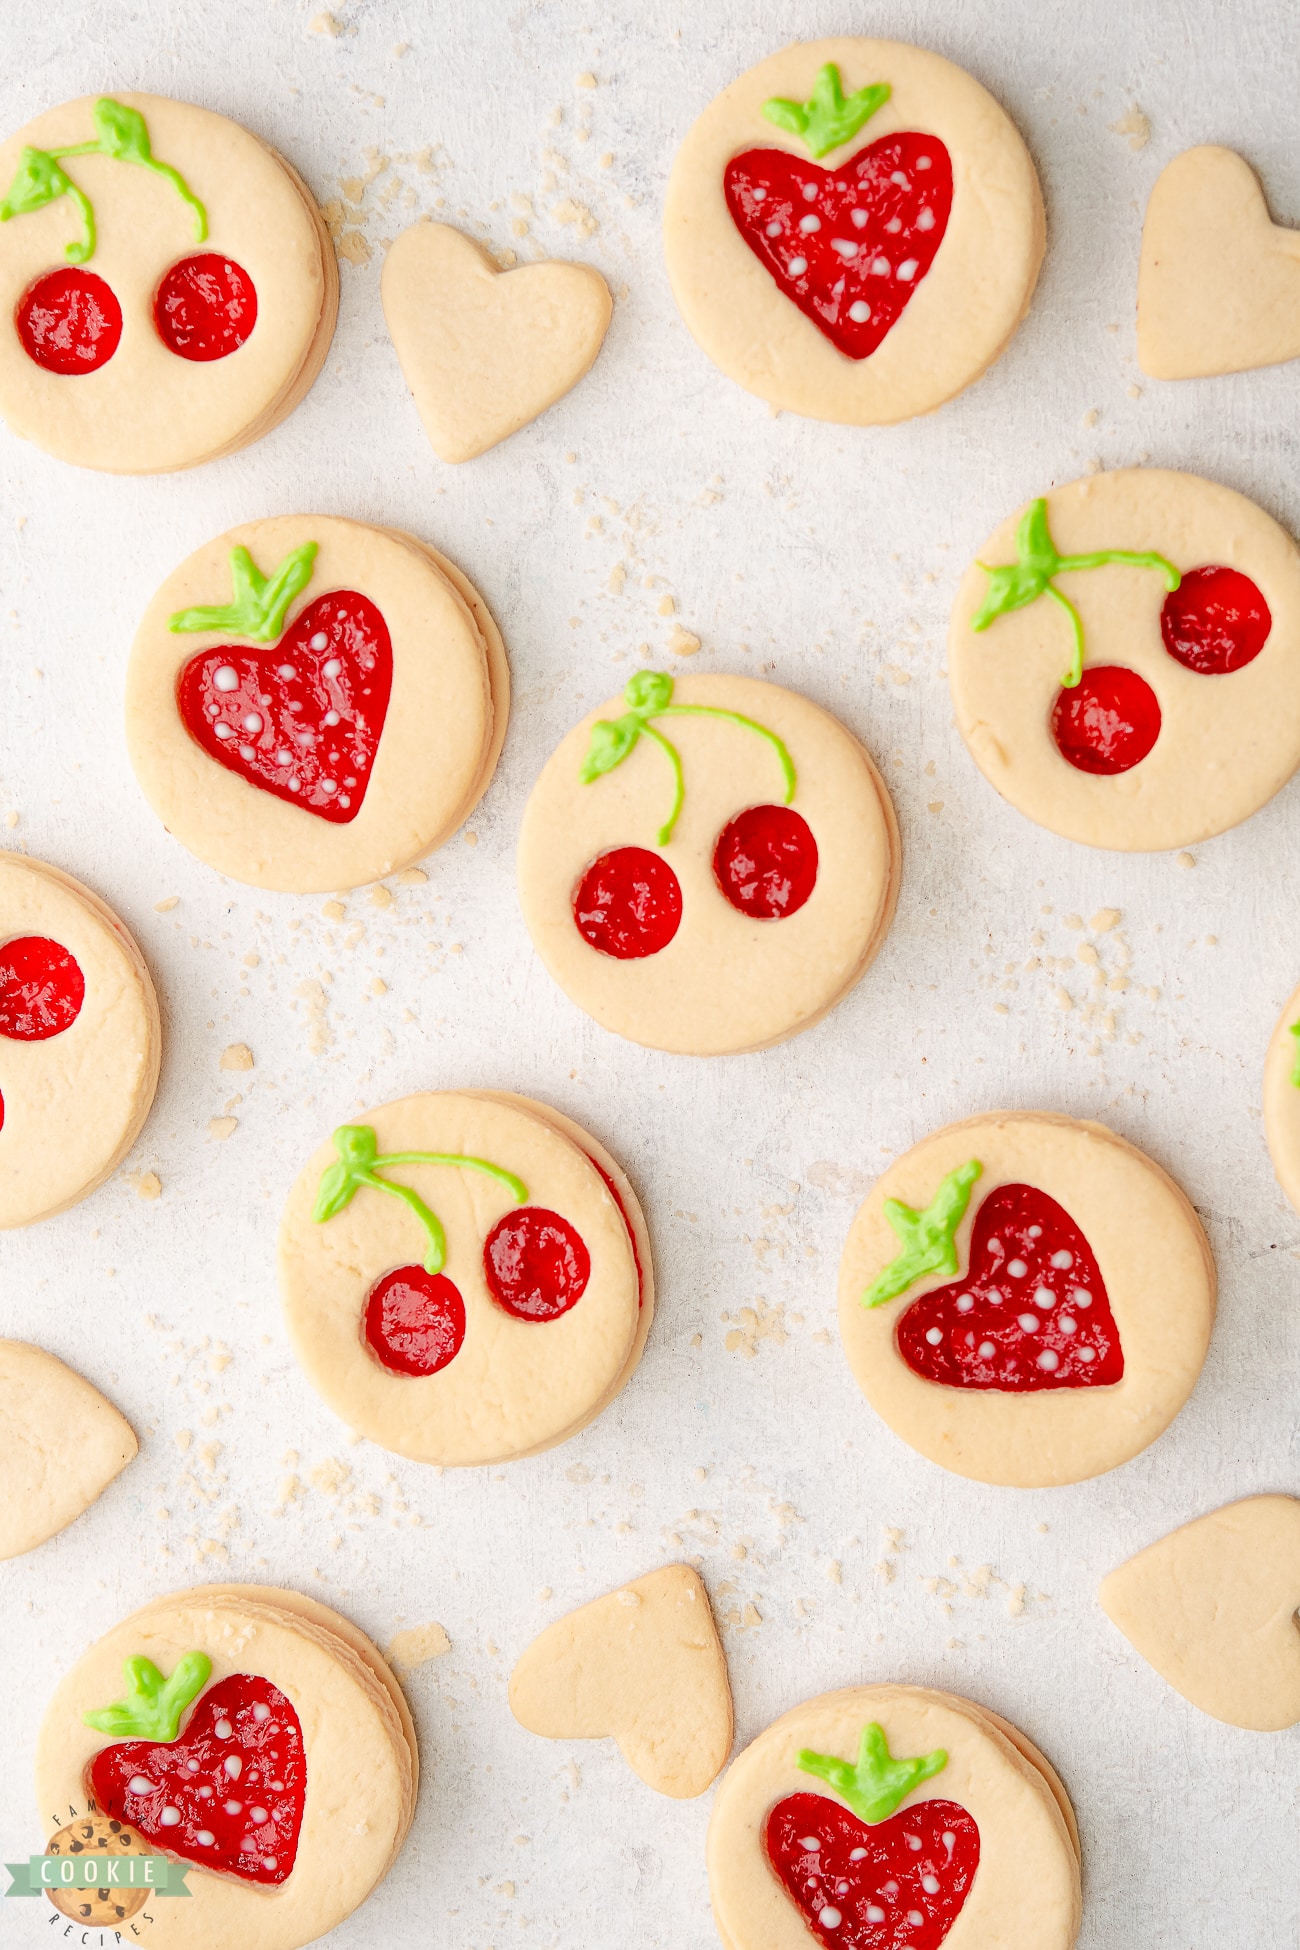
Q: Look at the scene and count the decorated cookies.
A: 11